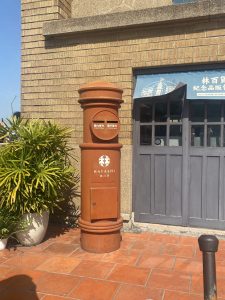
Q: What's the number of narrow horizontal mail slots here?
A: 2